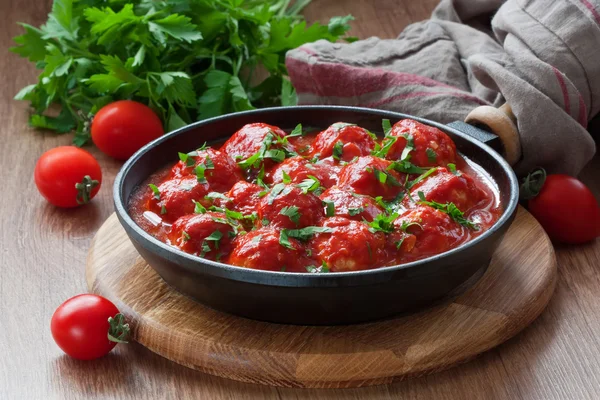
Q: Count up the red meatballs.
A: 15